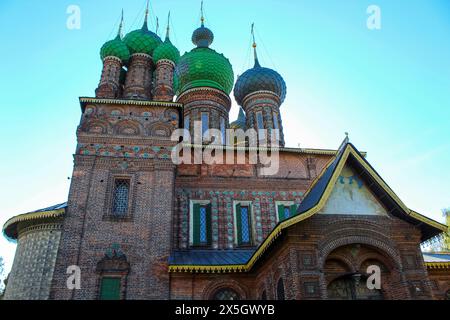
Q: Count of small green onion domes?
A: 3